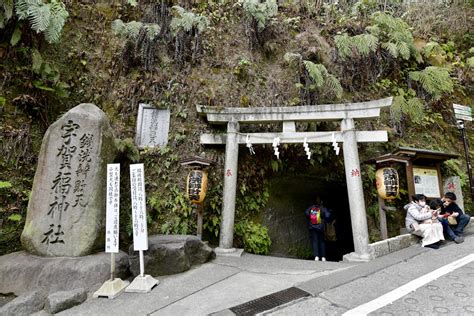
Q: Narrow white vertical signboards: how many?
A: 2